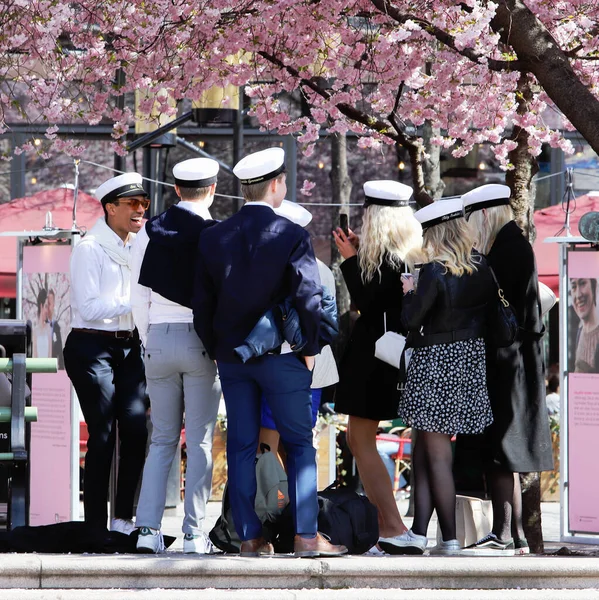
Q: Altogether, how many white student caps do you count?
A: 7